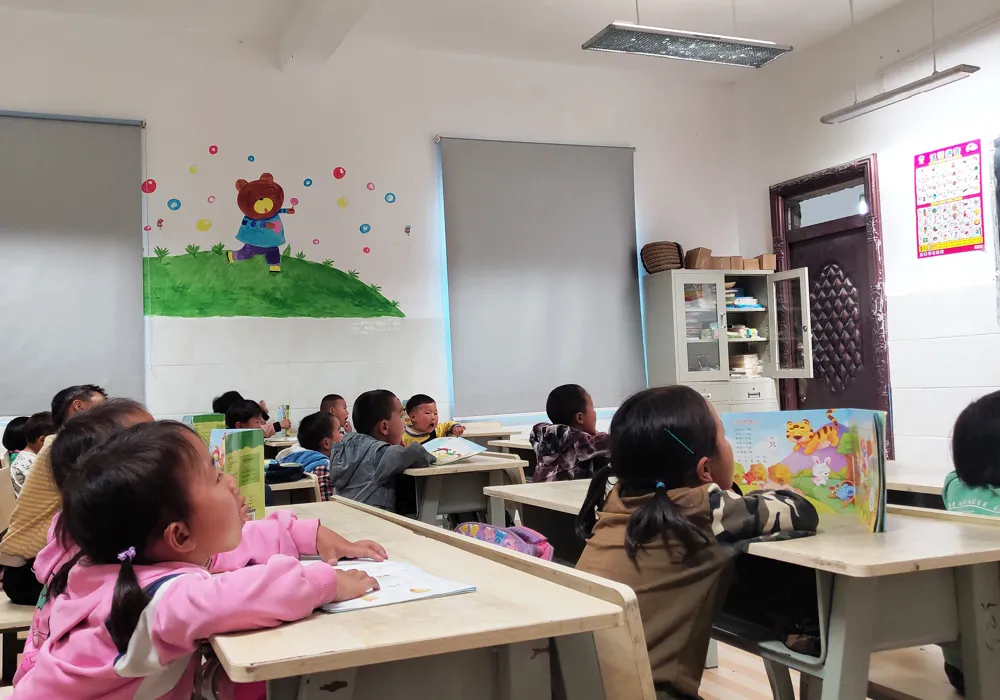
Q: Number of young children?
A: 14